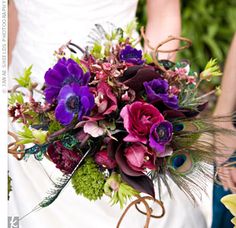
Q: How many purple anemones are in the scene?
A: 5